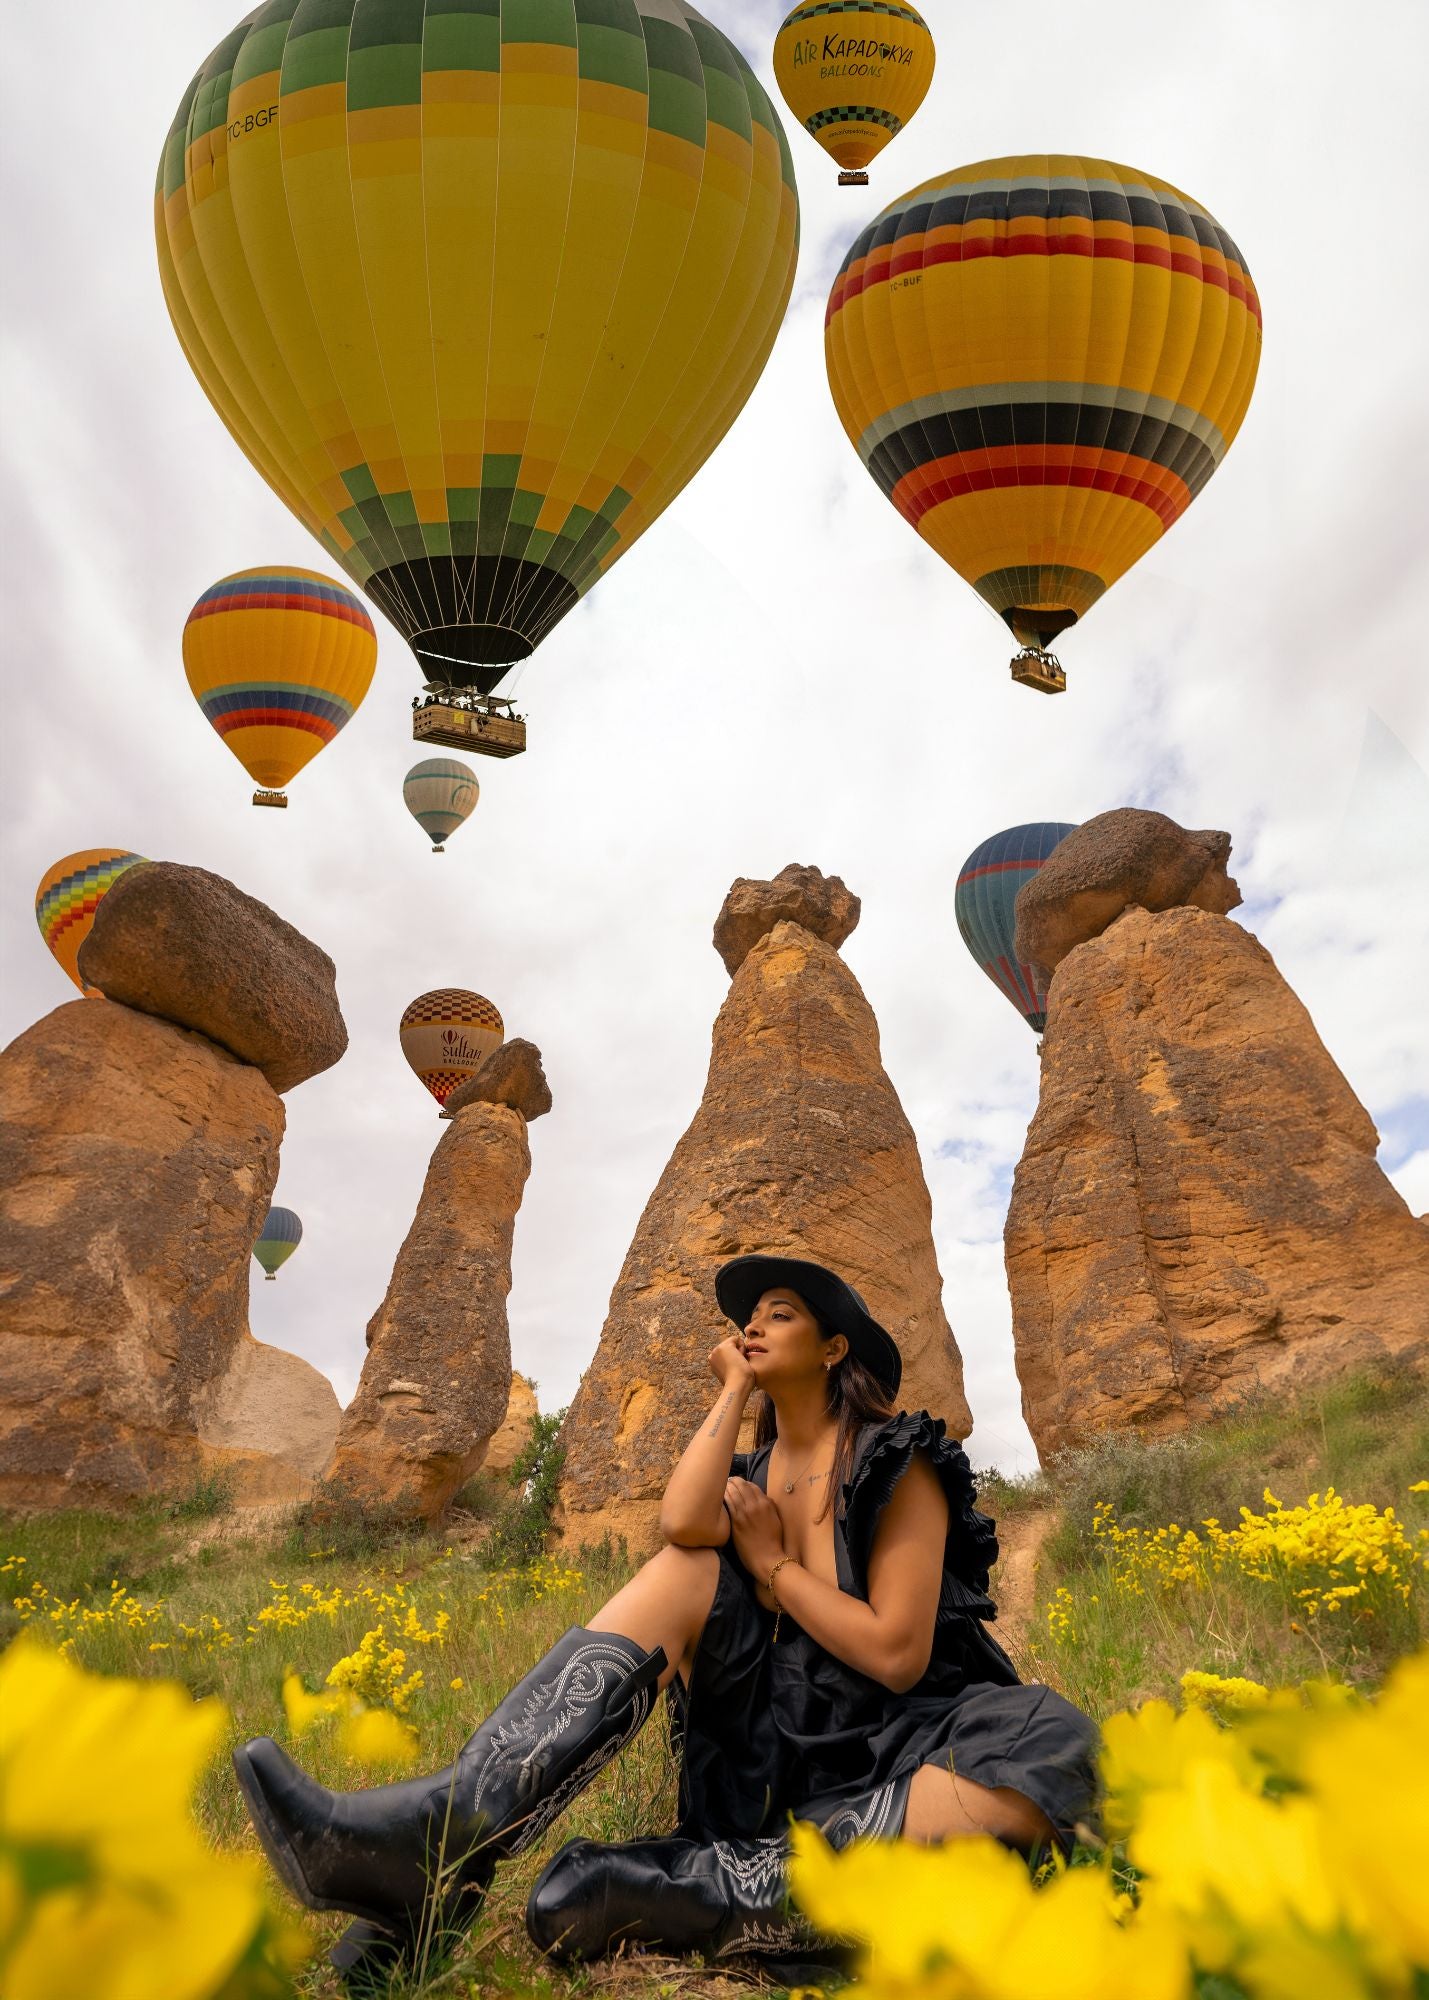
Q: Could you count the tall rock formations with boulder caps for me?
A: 4